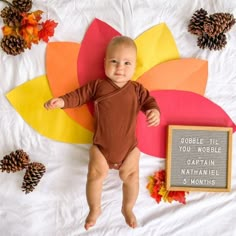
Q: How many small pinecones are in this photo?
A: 8